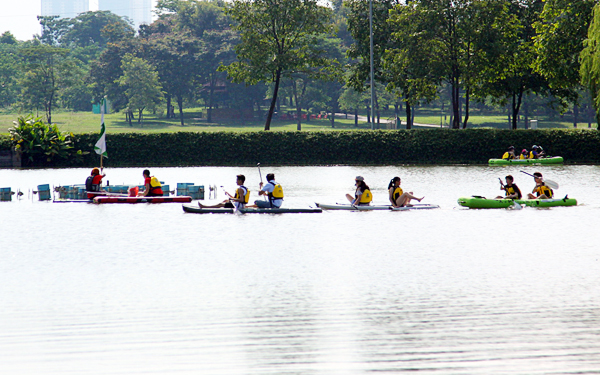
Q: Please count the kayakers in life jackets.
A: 11